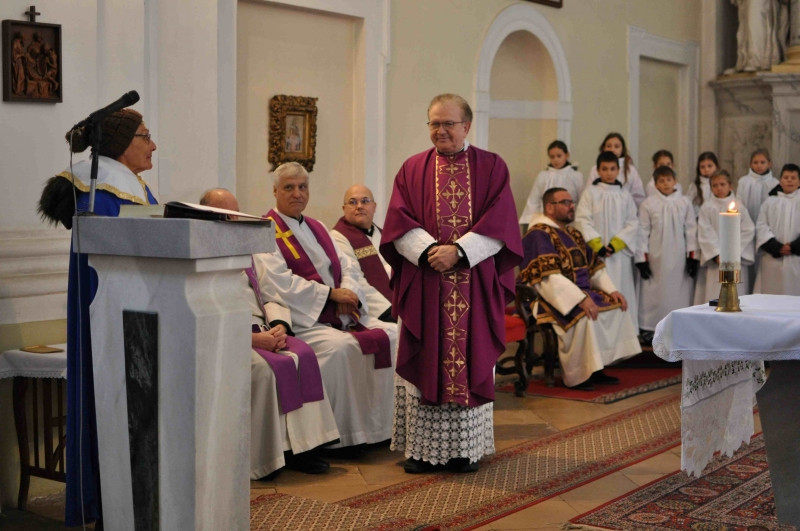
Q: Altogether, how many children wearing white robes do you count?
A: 9